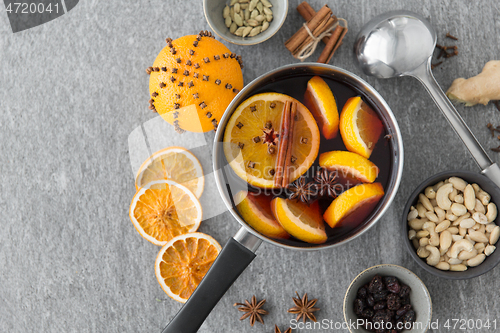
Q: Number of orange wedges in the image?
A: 6